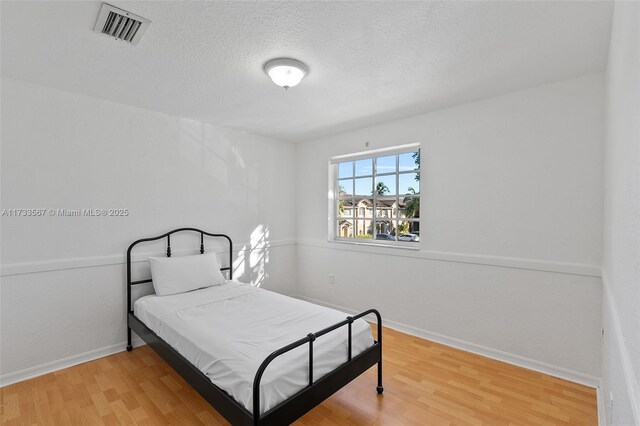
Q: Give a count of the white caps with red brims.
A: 0